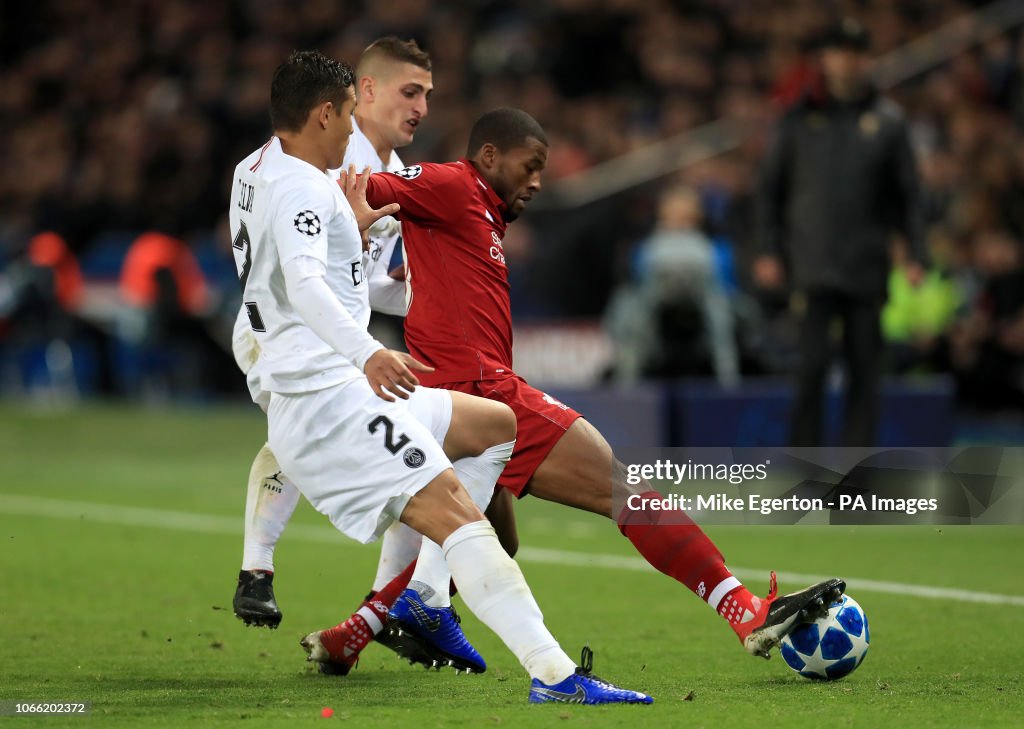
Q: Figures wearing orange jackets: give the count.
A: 2